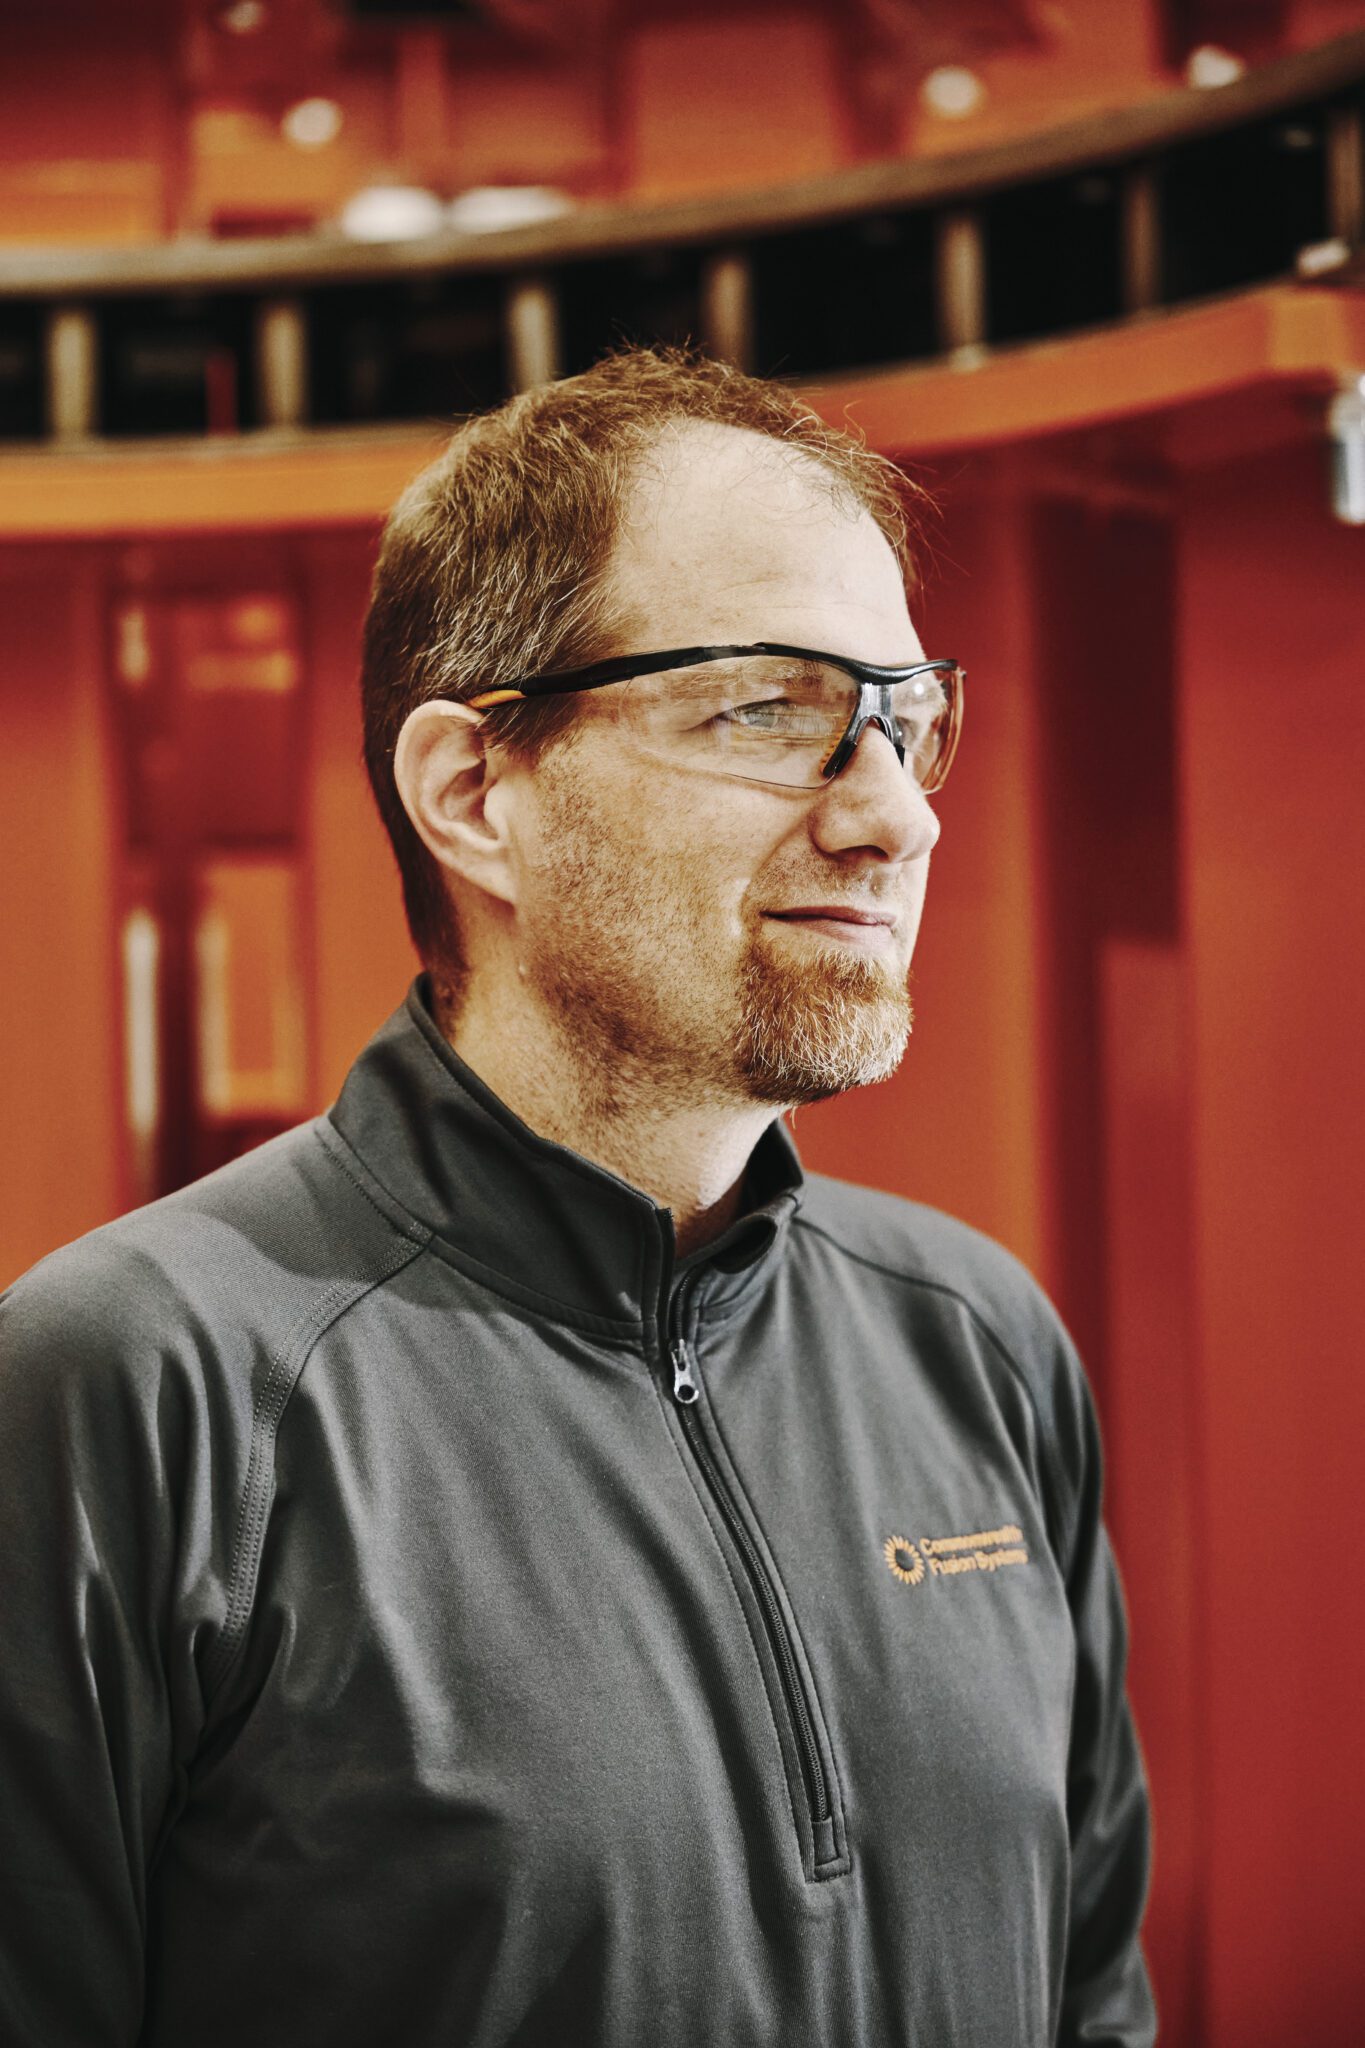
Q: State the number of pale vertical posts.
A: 7